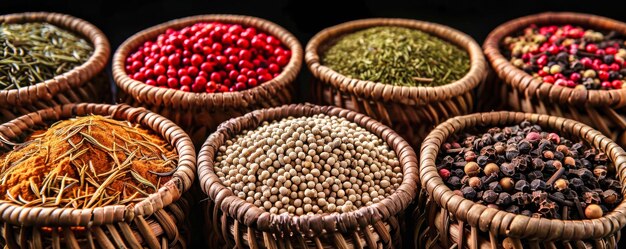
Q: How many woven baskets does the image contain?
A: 7